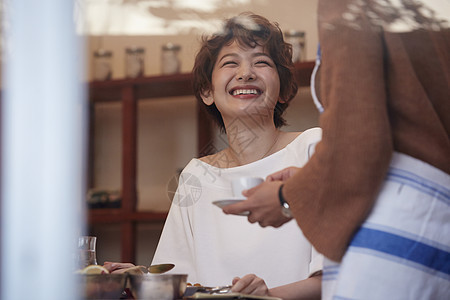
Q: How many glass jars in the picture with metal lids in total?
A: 4